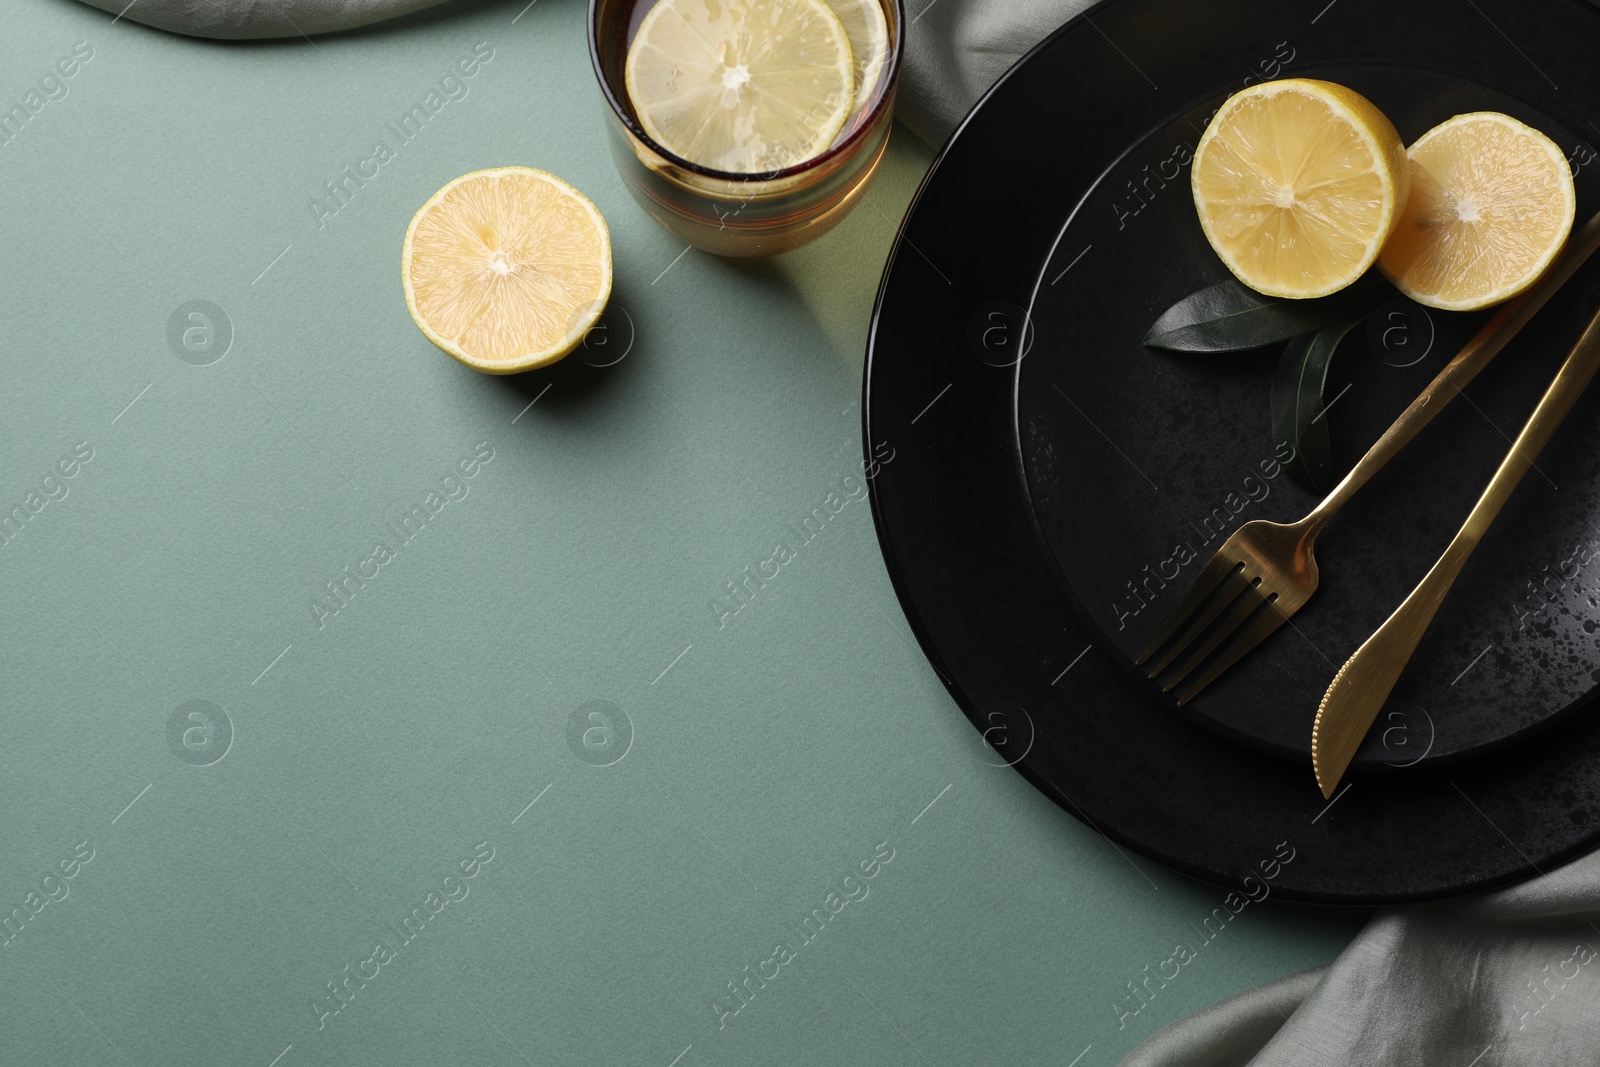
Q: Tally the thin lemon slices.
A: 2